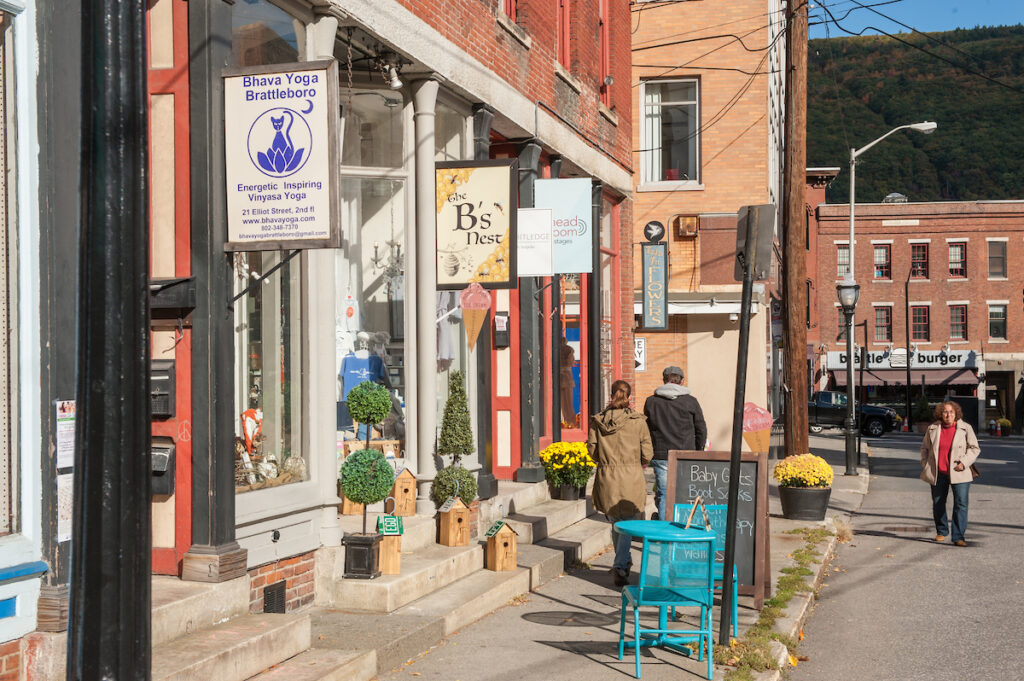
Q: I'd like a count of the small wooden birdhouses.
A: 5